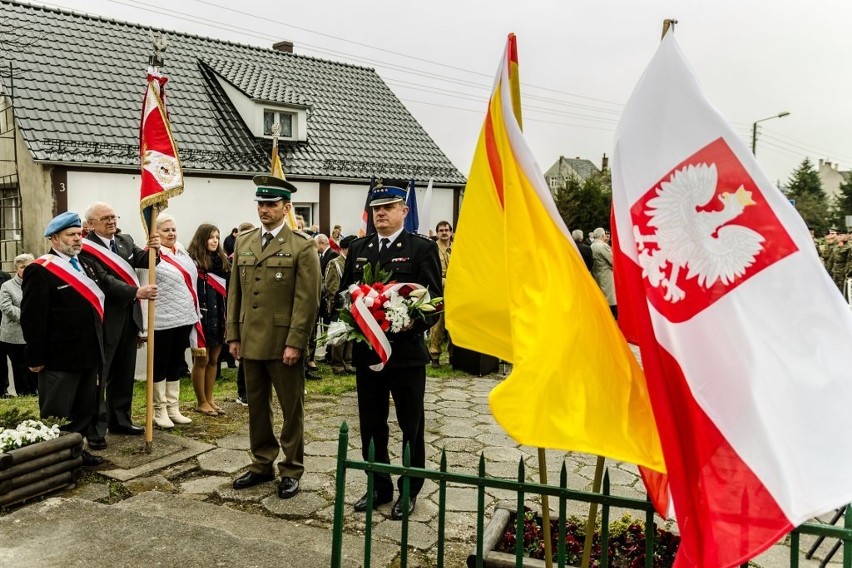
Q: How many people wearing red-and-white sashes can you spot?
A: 4